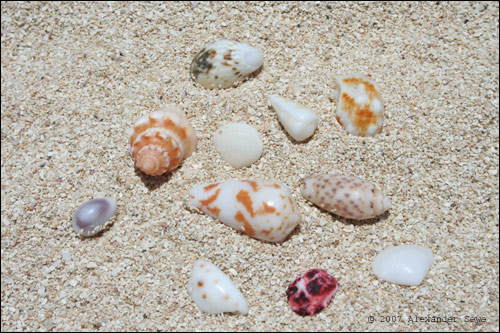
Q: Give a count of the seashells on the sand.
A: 11